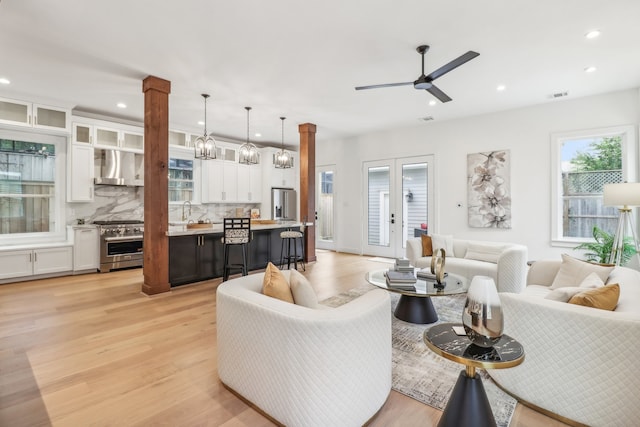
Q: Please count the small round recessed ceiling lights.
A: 8